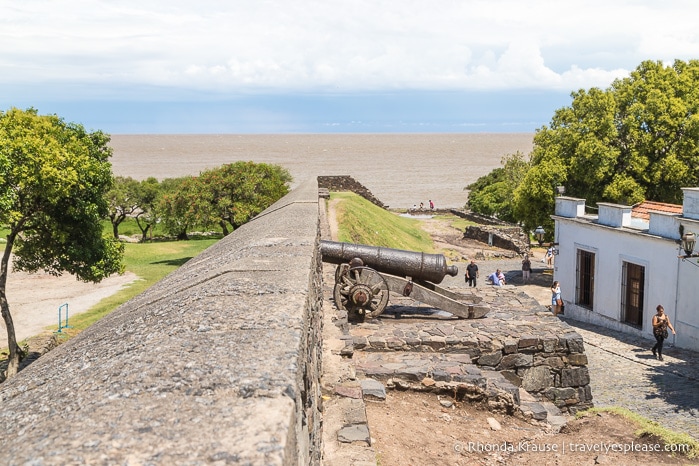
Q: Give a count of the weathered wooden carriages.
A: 1